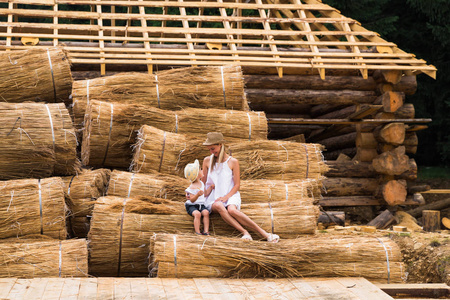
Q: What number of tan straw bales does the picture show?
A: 11